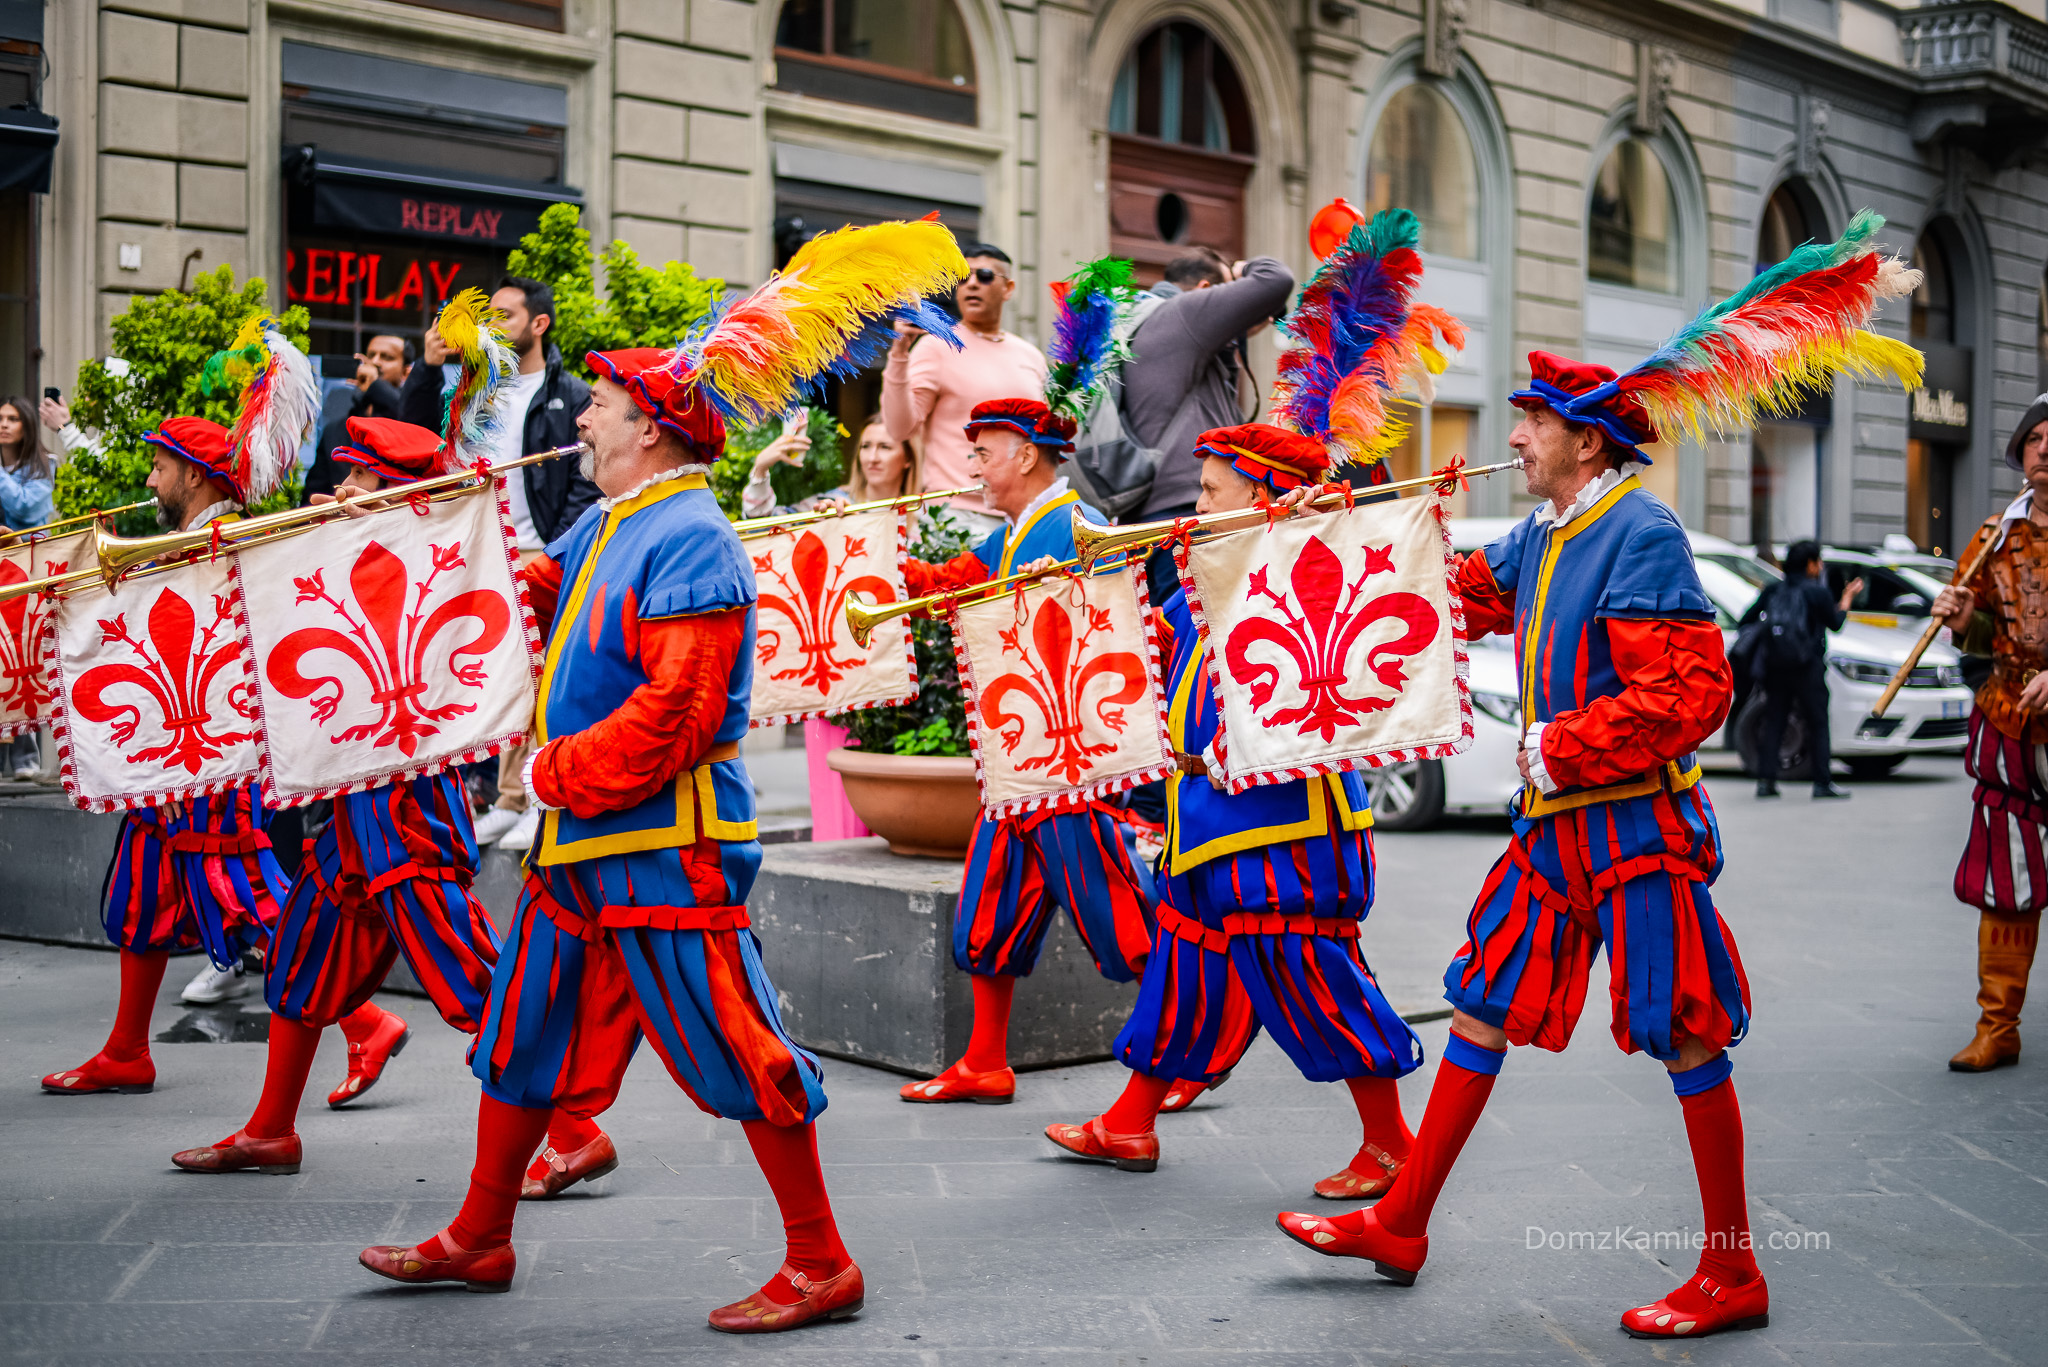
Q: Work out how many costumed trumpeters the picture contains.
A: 6